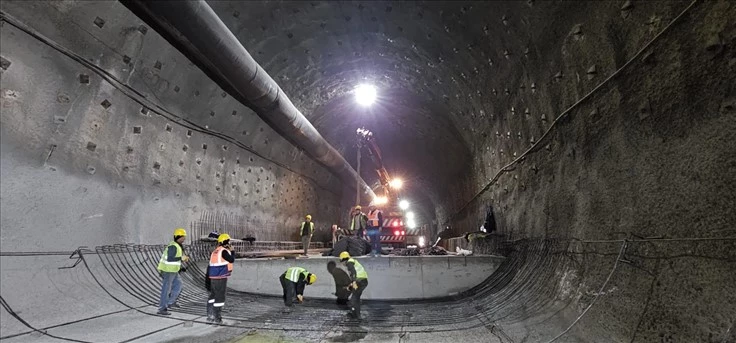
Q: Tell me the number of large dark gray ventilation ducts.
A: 1